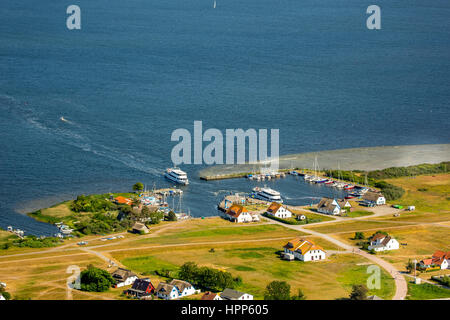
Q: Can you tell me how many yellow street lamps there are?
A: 0